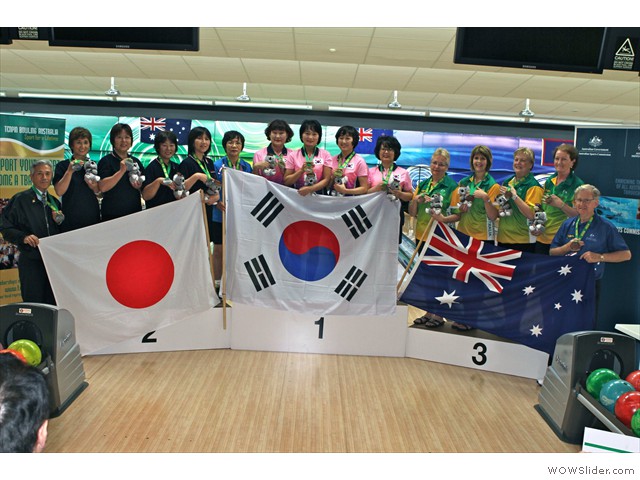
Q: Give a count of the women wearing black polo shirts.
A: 4